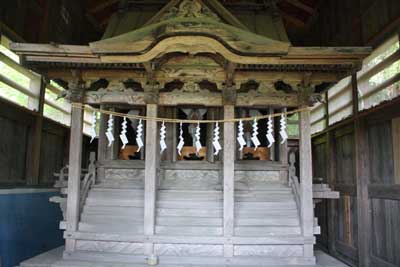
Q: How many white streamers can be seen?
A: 12